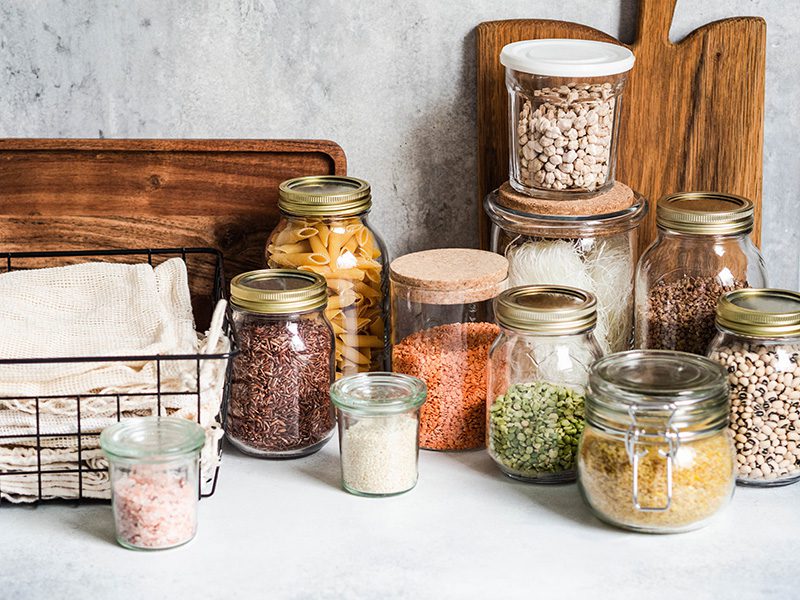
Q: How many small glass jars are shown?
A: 2